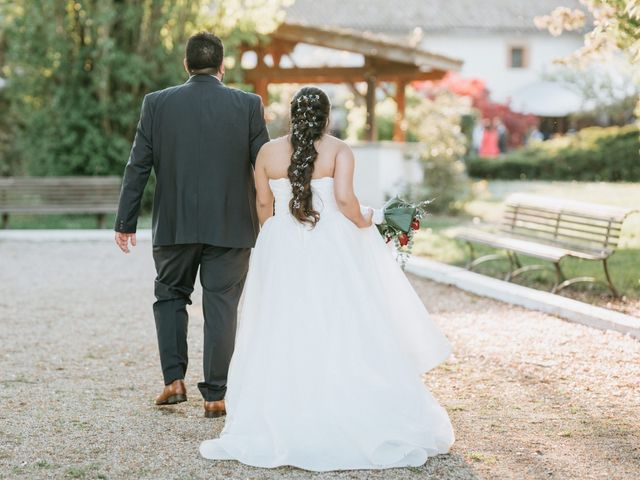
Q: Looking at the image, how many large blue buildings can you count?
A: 0